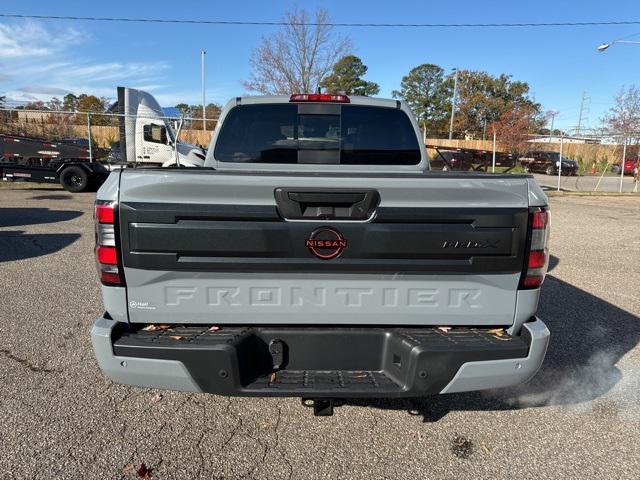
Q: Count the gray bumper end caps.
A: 2